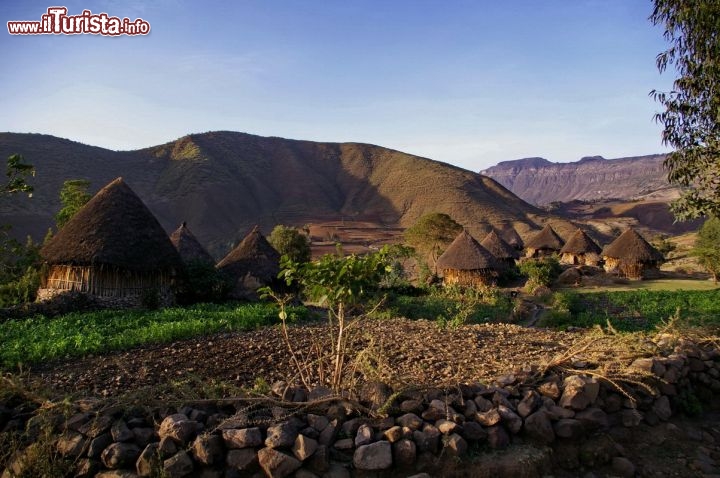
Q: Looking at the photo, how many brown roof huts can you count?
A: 9